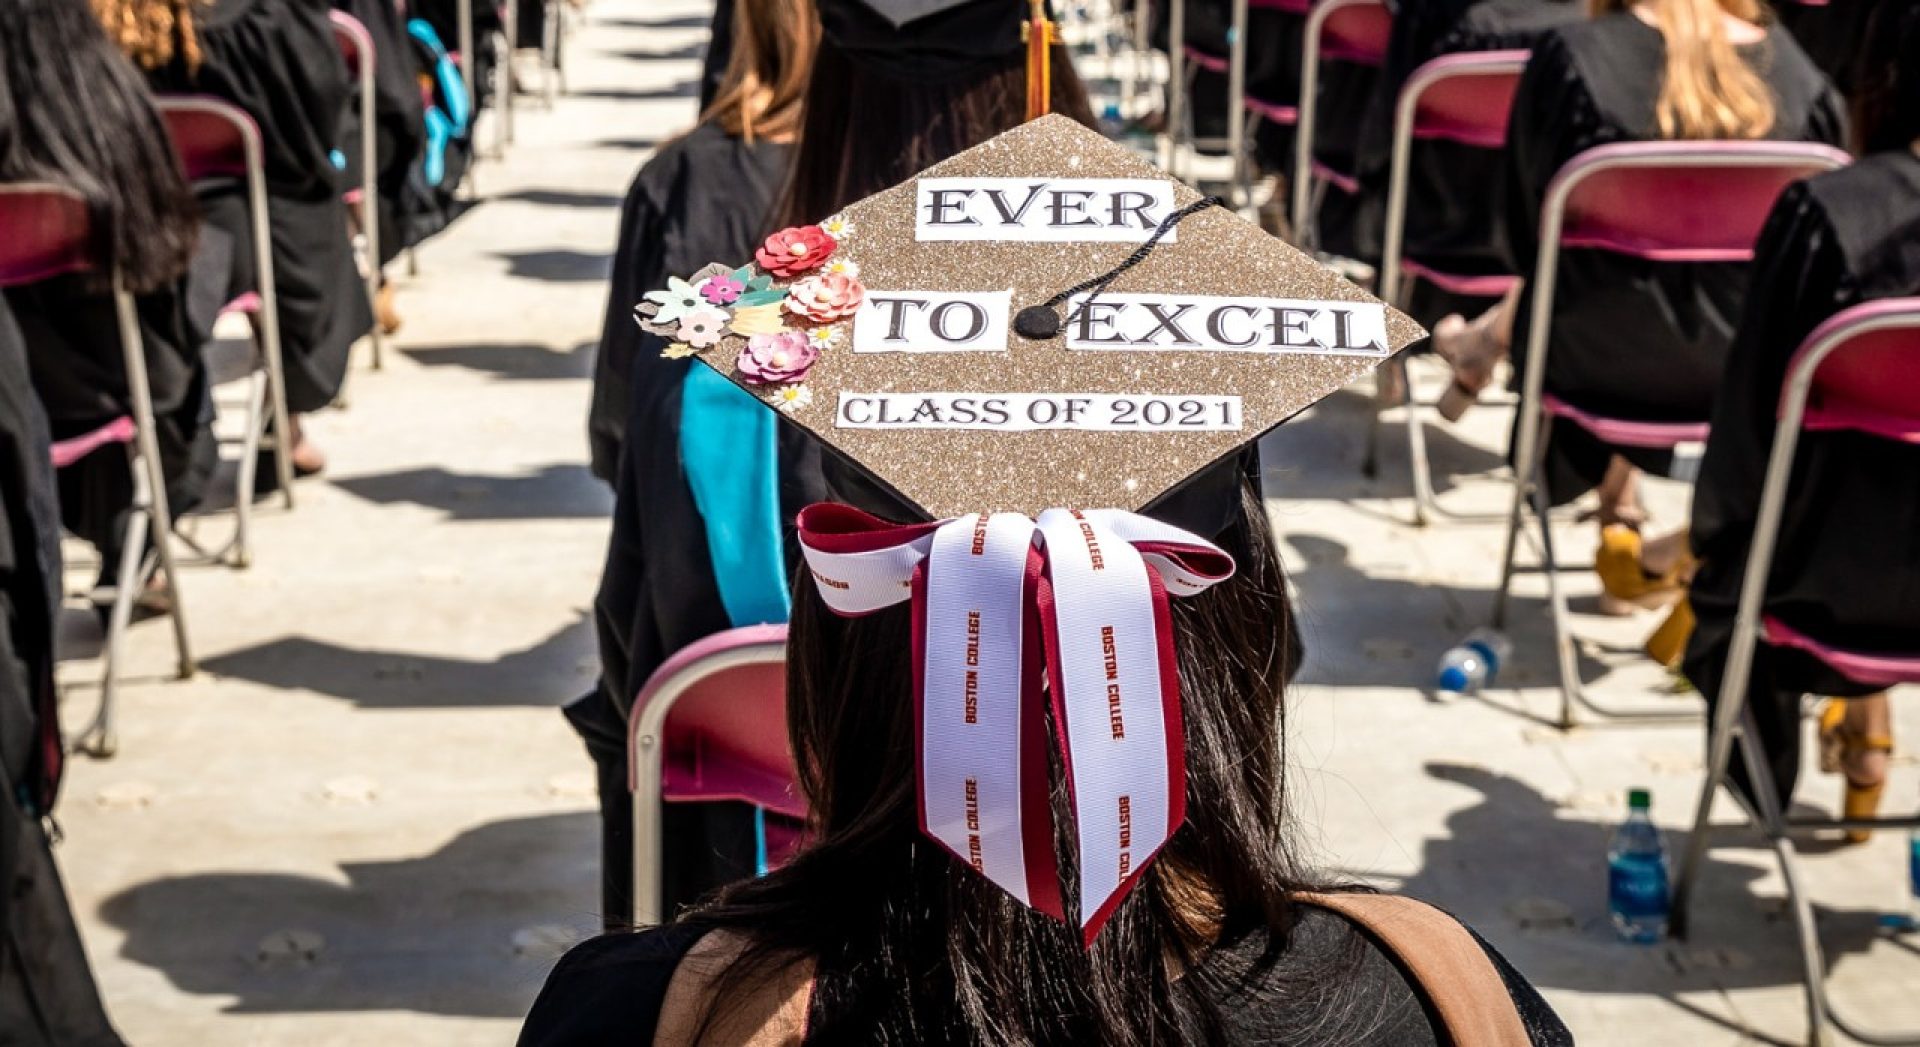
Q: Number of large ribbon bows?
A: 1